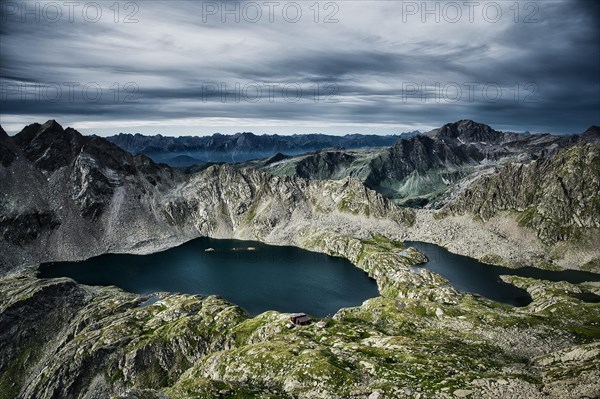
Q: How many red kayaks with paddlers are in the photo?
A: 0